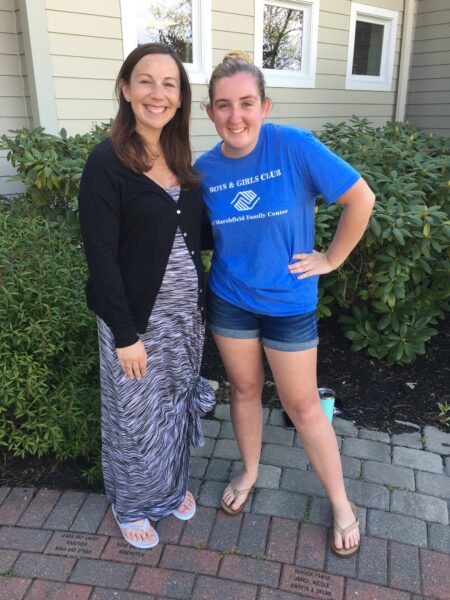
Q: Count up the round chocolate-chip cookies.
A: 0